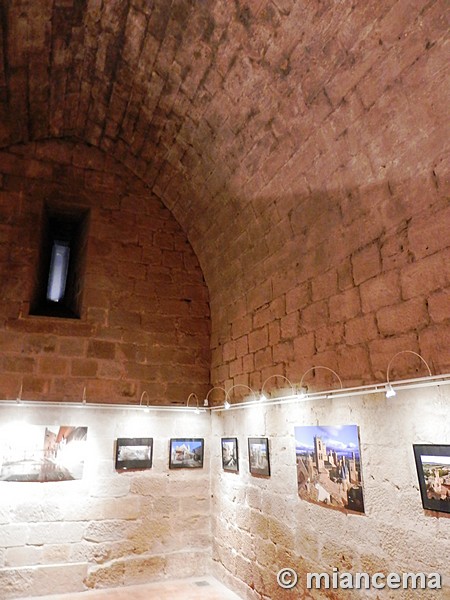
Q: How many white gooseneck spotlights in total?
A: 9